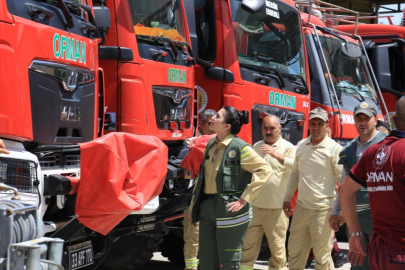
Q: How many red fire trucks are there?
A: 5